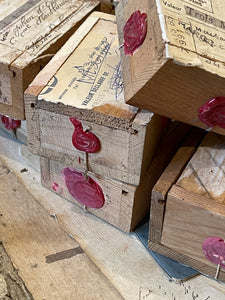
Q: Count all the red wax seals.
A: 6